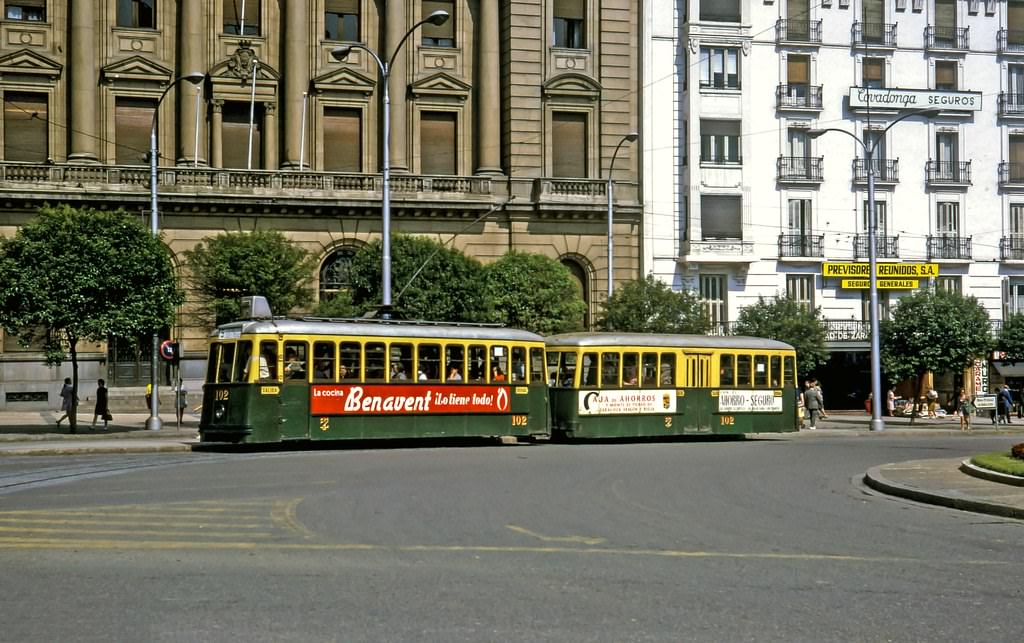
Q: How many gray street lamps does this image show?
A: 4